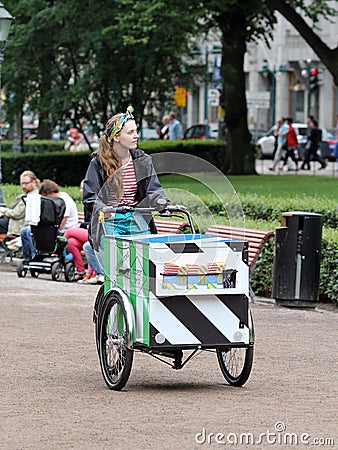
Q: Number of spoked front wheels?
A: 2